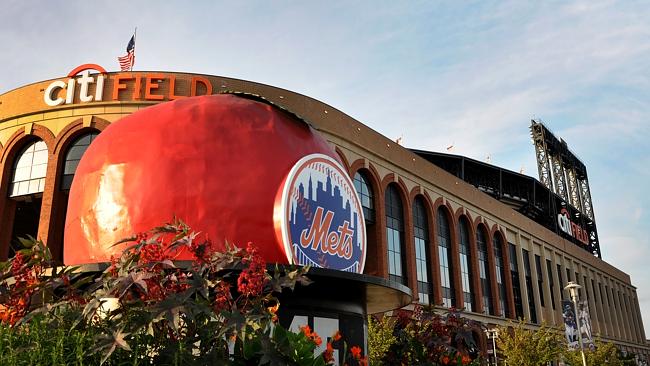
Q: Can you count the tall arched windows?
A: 9